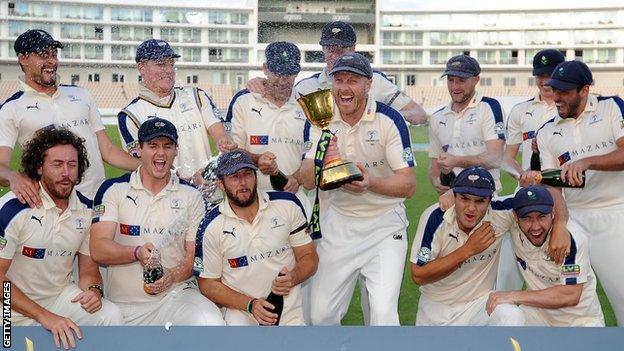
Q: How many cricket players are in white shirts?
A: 13